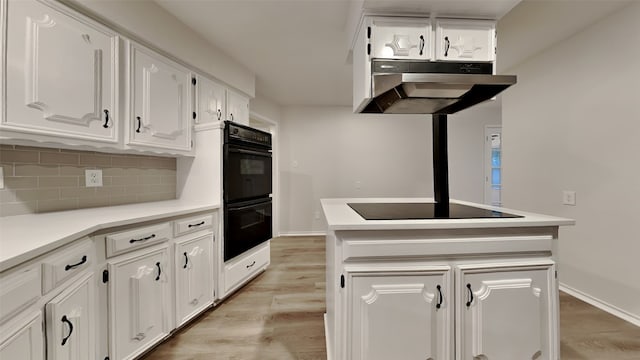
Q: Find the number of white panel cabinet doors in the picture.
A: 12